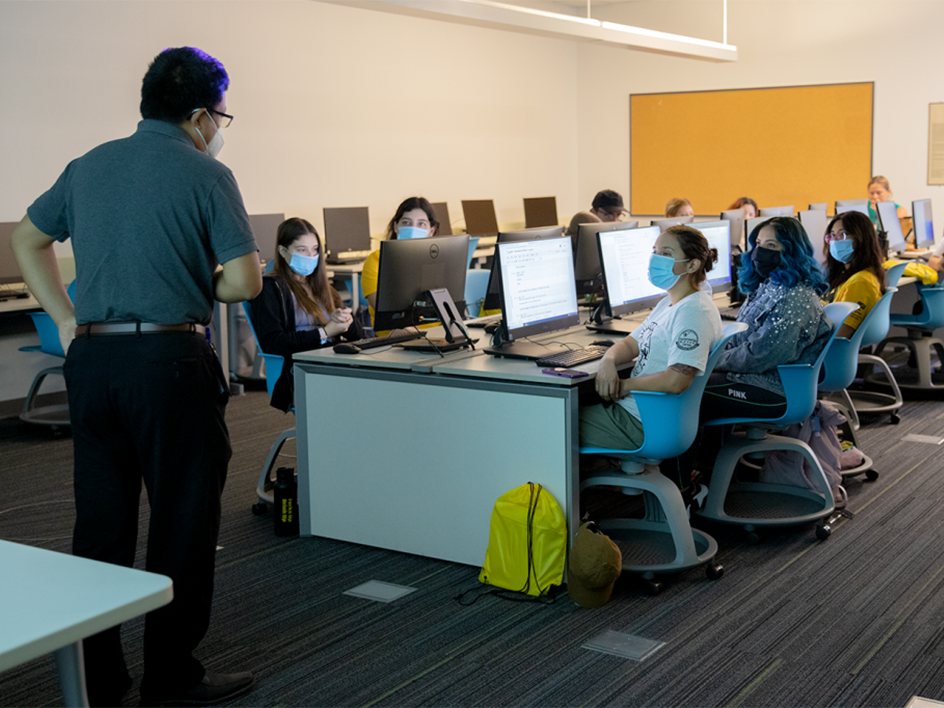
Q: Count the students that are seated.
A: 9